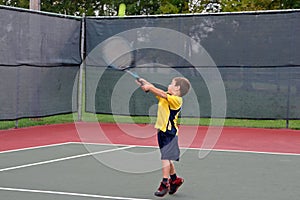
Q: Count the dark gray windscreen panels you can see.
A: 2